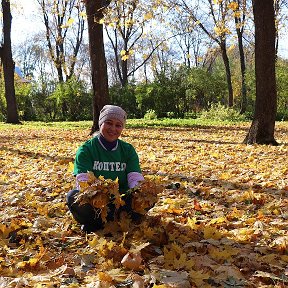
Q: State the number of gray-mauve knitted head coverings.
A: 1